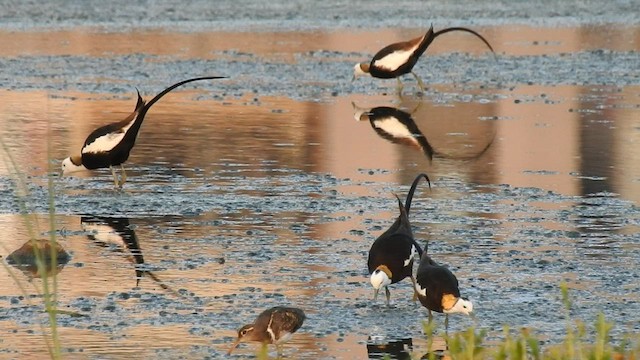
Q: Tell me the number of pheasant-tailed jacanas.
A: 4